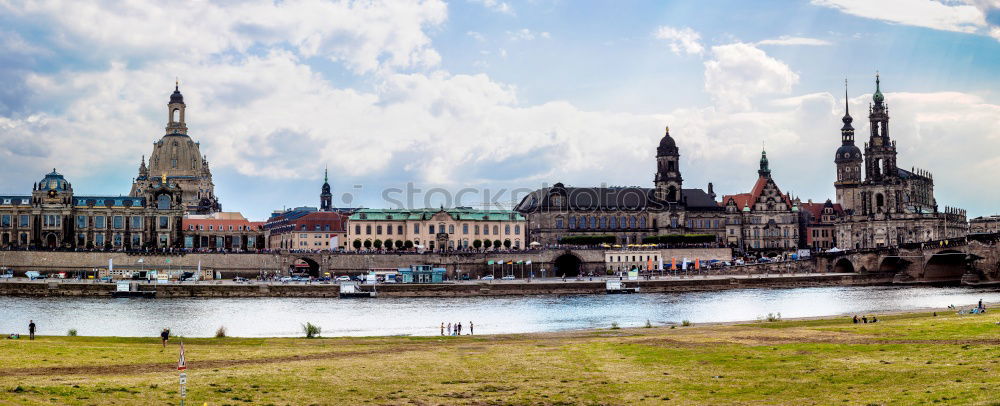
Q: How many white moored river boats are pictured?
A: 3